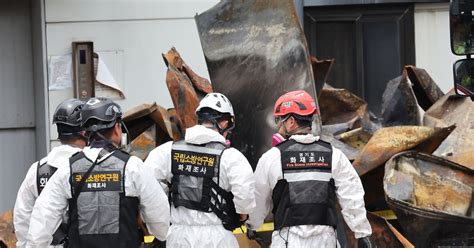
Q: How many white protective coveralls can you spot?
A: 4